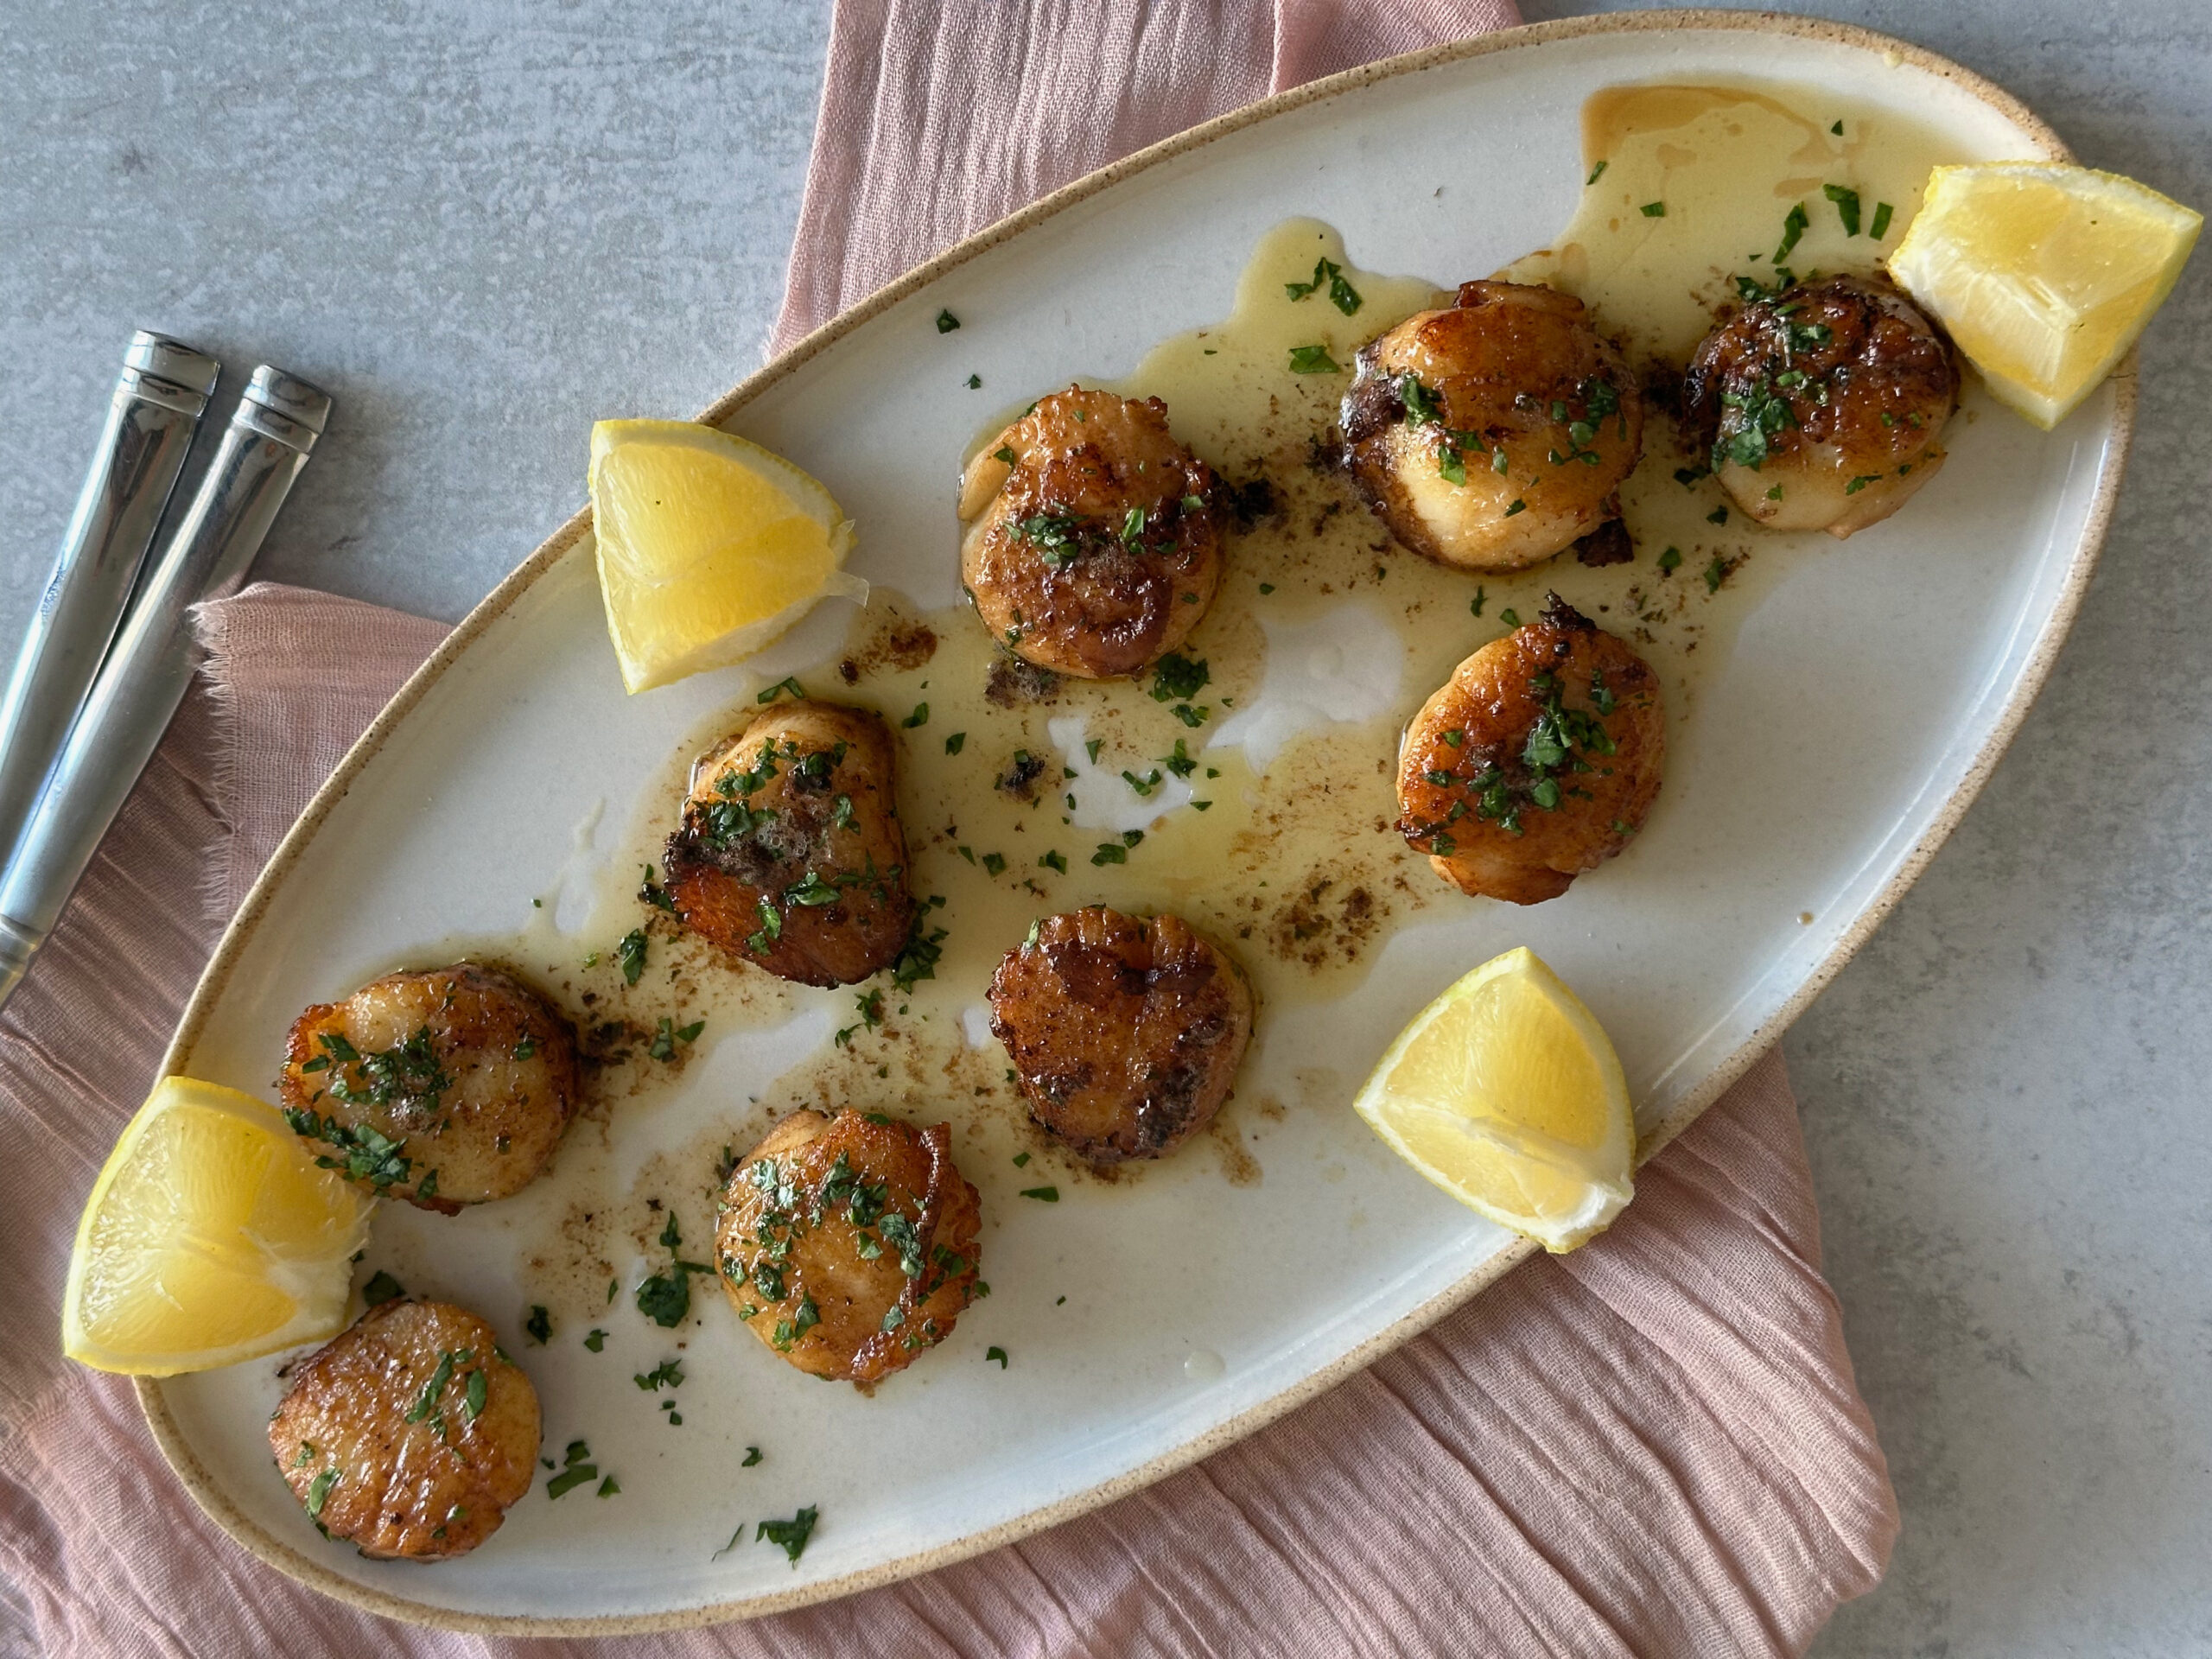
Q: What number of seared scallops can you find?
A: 9